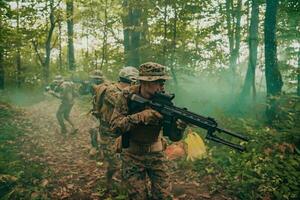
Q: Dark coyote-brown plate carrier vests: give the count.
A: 1